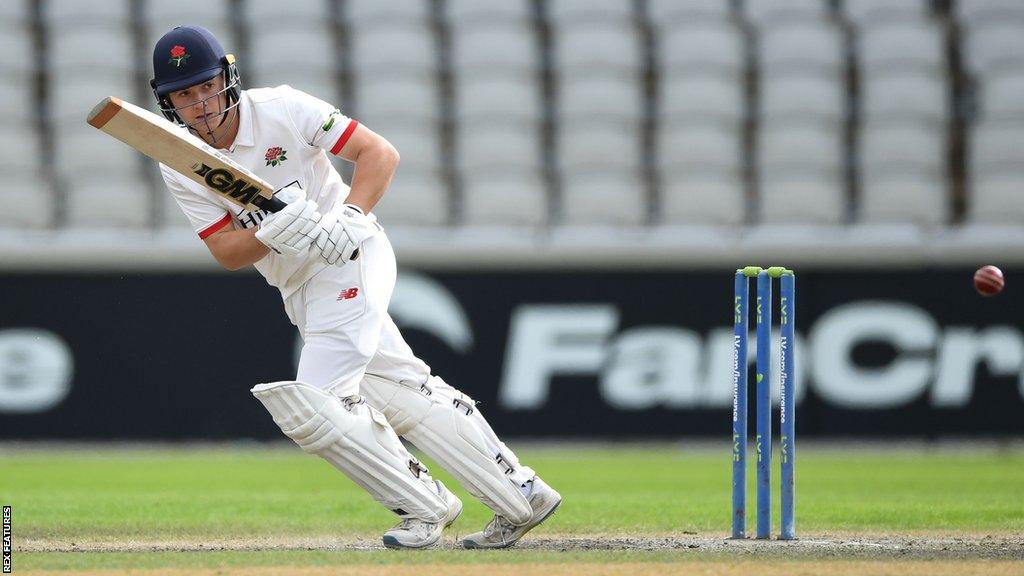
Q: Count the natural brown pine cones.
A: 0